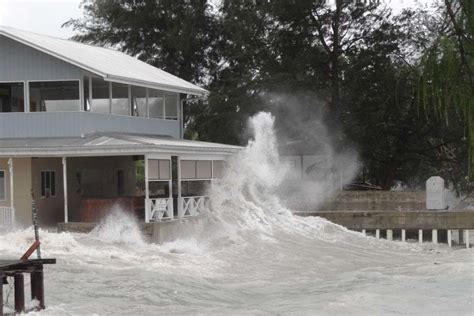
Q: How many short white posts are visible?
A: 8